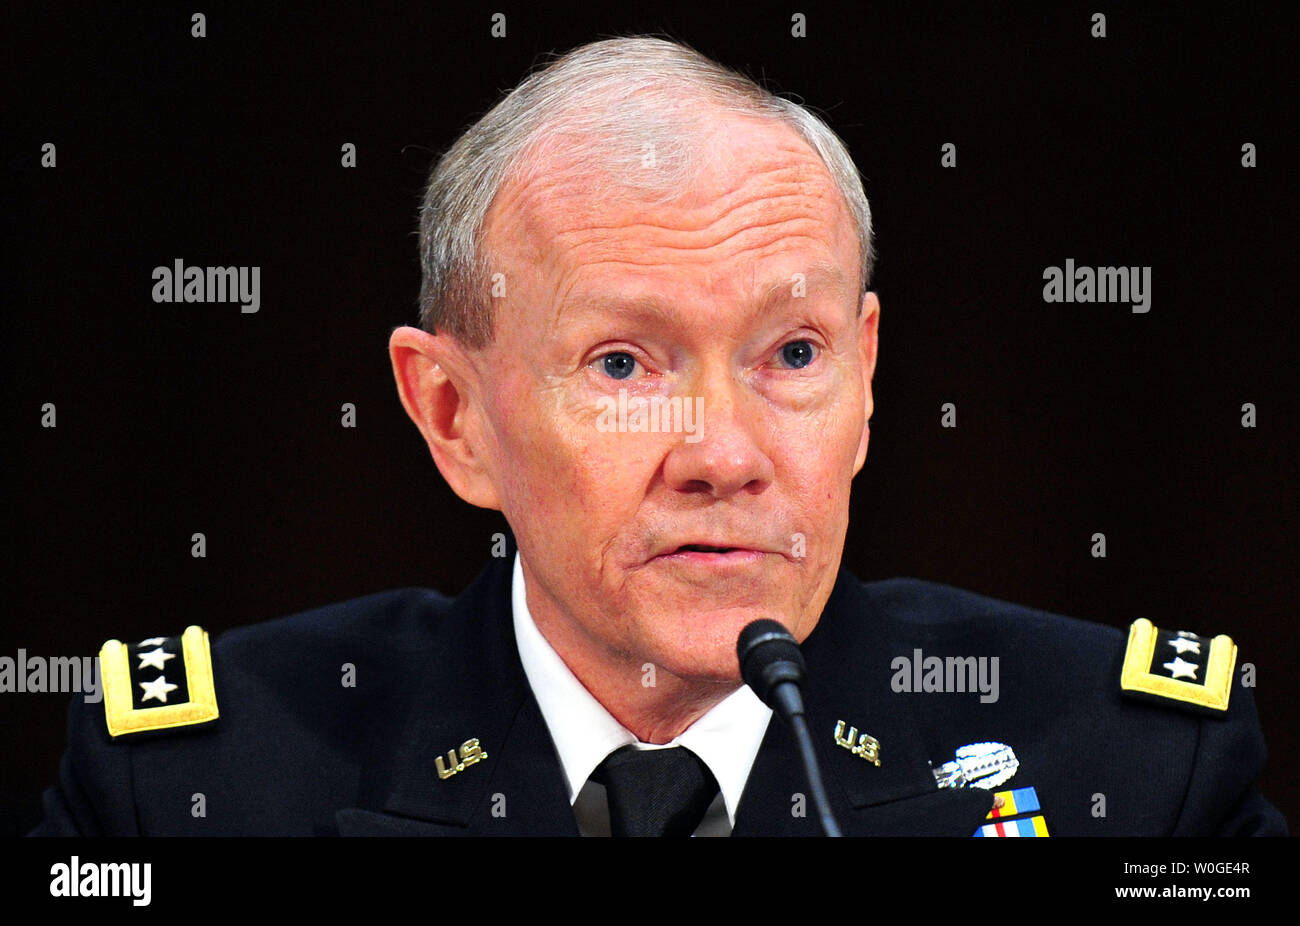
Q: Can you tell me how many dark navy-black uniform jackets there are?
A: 1